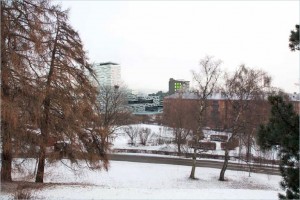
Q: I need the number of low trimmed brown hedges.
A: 3